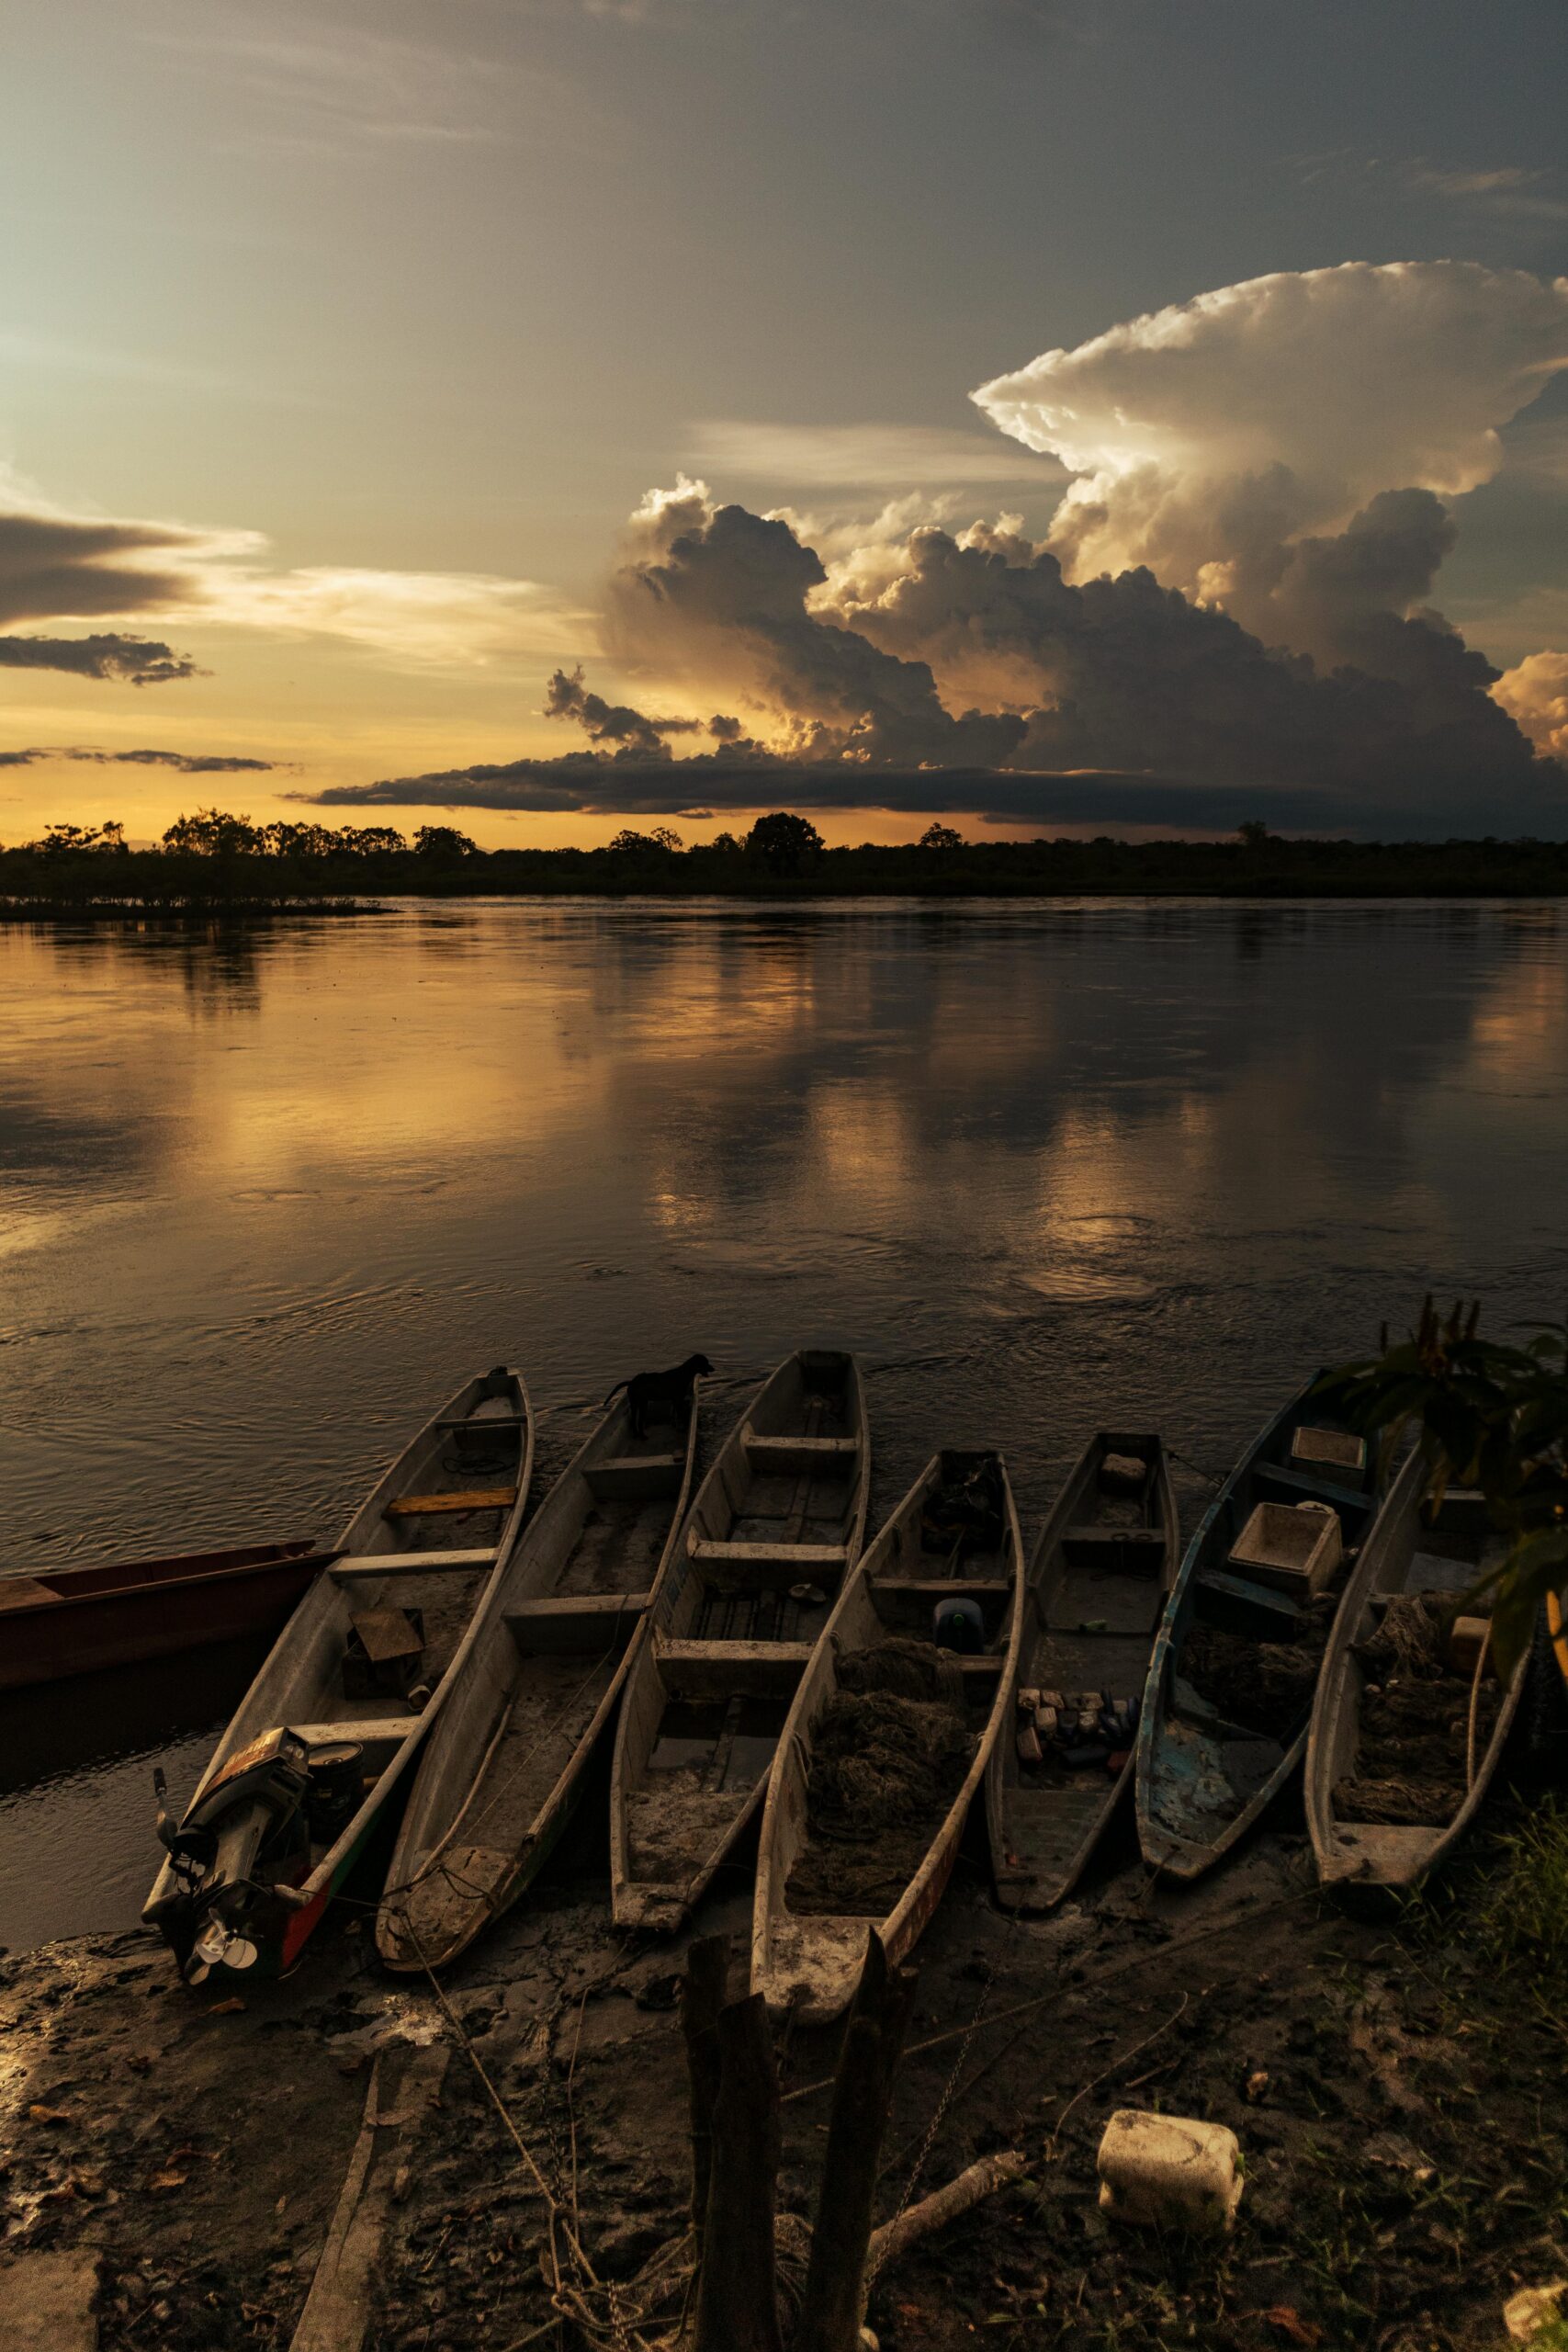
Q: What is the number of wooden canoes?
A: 8